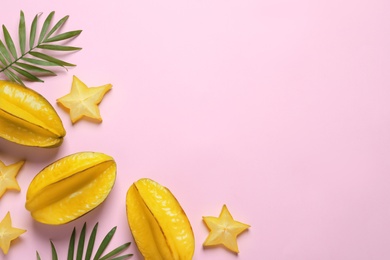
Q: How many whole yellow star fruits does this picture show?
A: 3